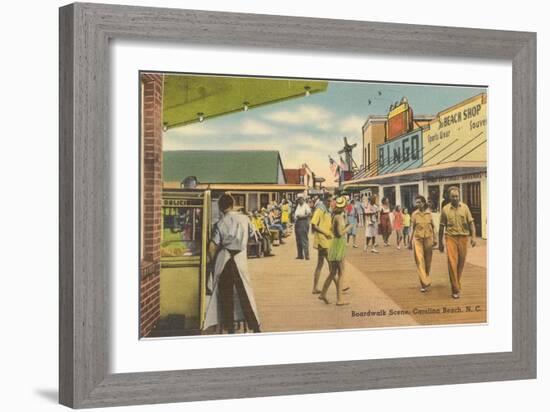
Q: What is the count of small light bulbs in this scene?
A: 4